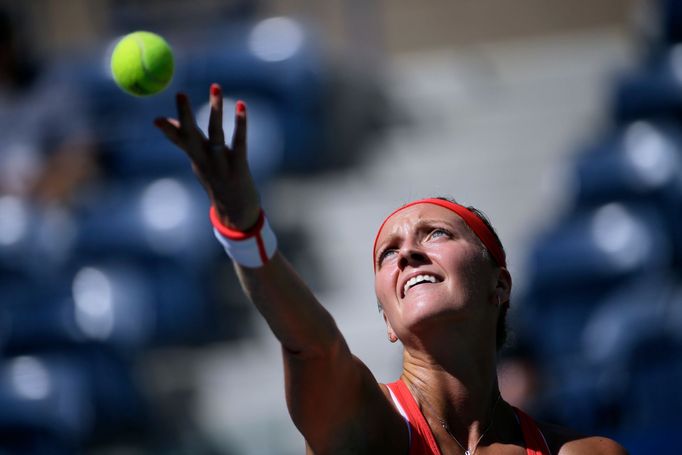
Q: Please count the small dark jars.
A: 0